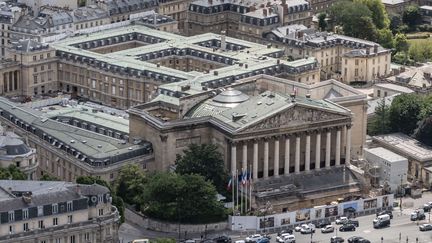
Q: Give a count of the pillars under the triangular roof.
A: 12